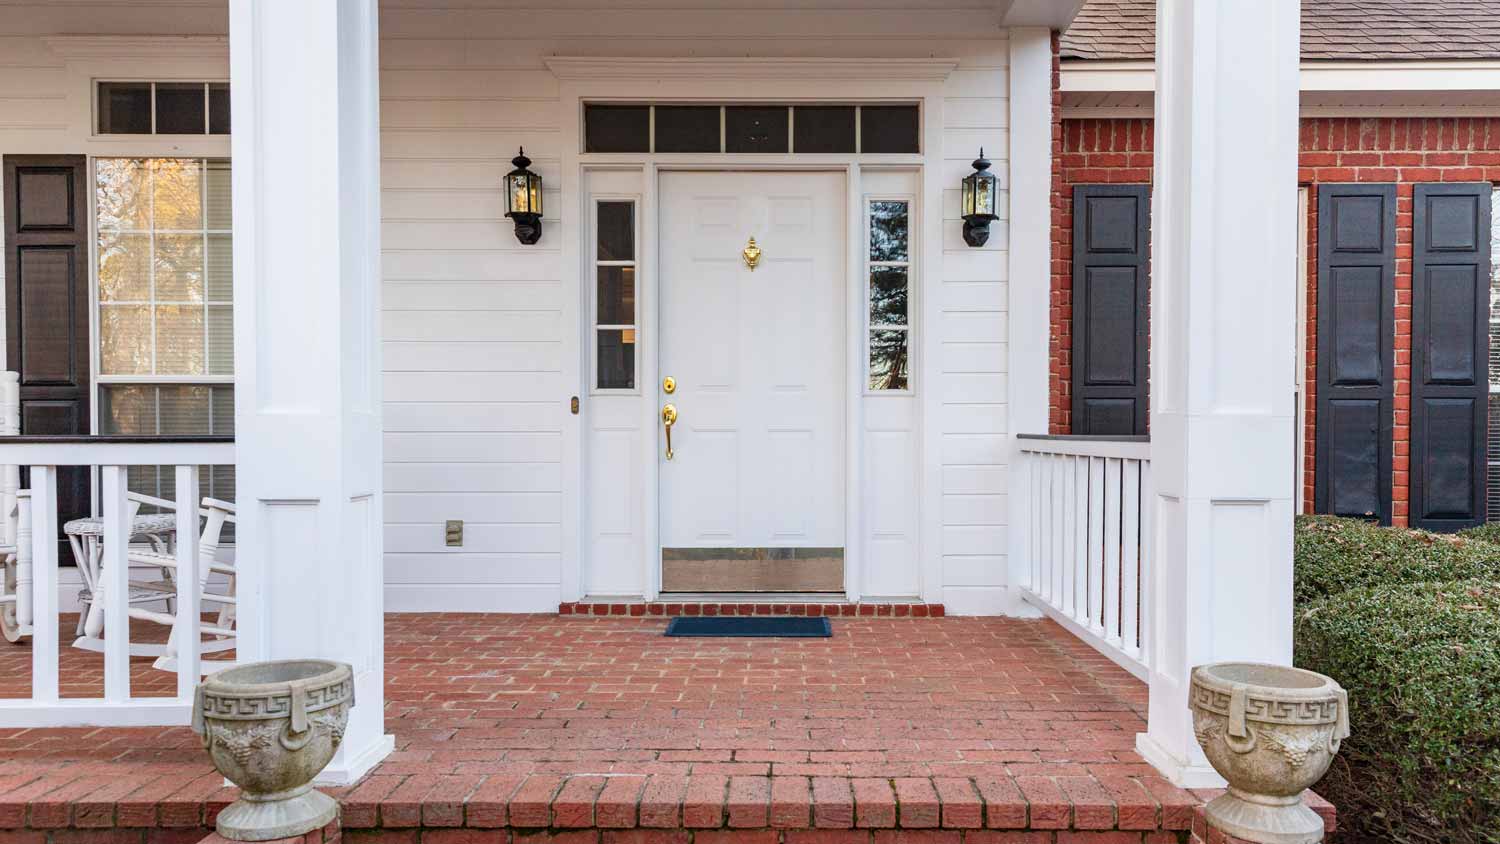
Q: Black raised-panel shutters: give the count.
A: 4